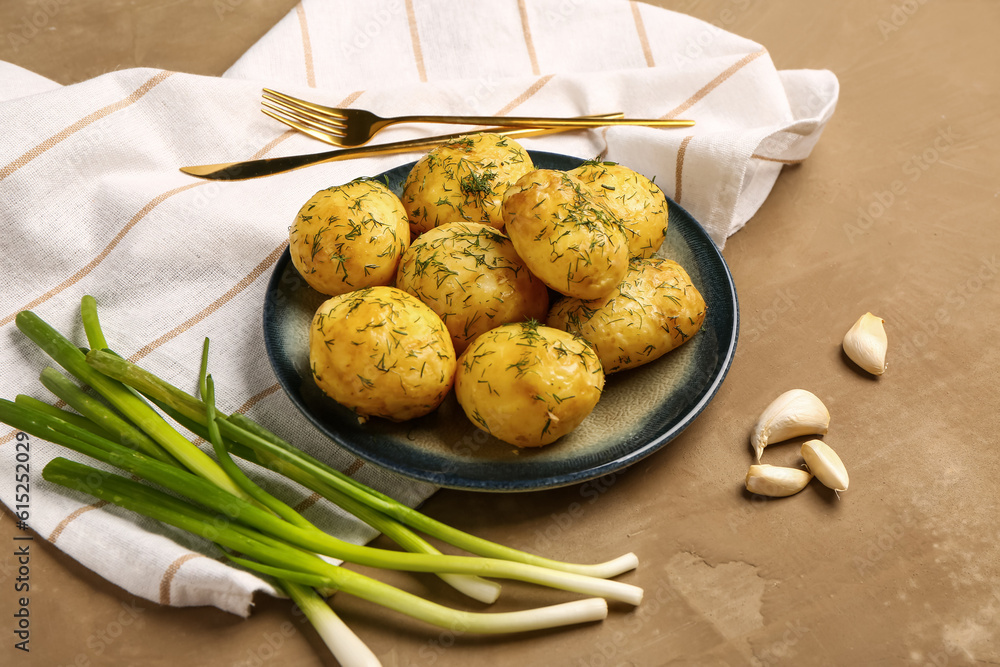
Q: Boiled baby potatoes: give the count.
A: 8